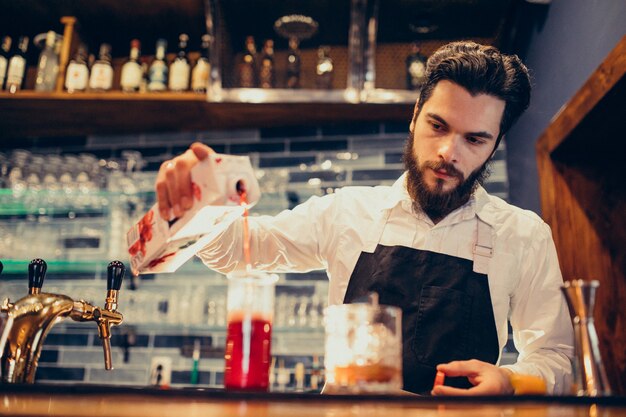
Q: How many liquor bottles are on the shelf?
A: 14